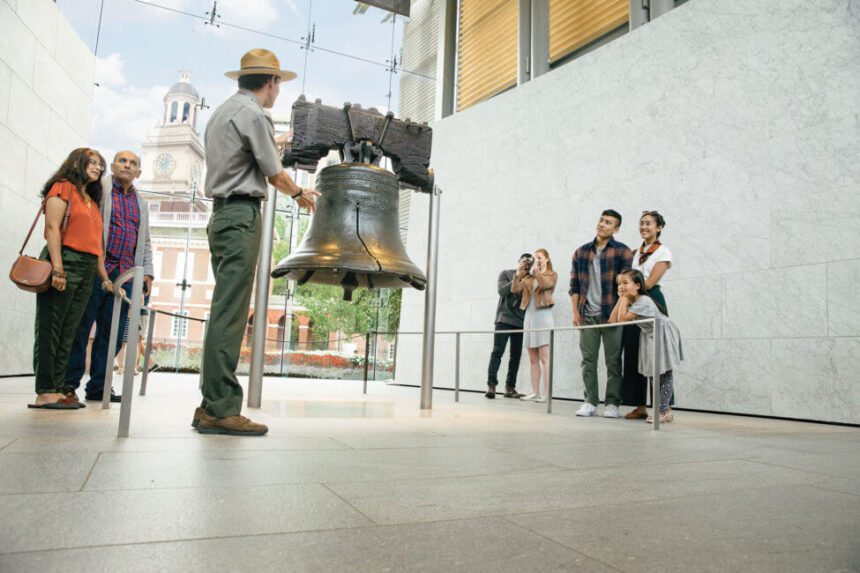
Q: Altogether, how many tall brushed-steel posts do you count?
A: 2